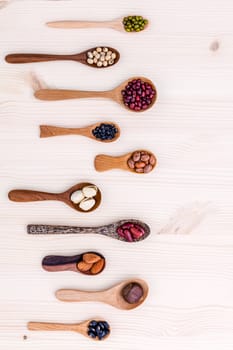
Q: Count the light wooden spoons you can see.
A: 6